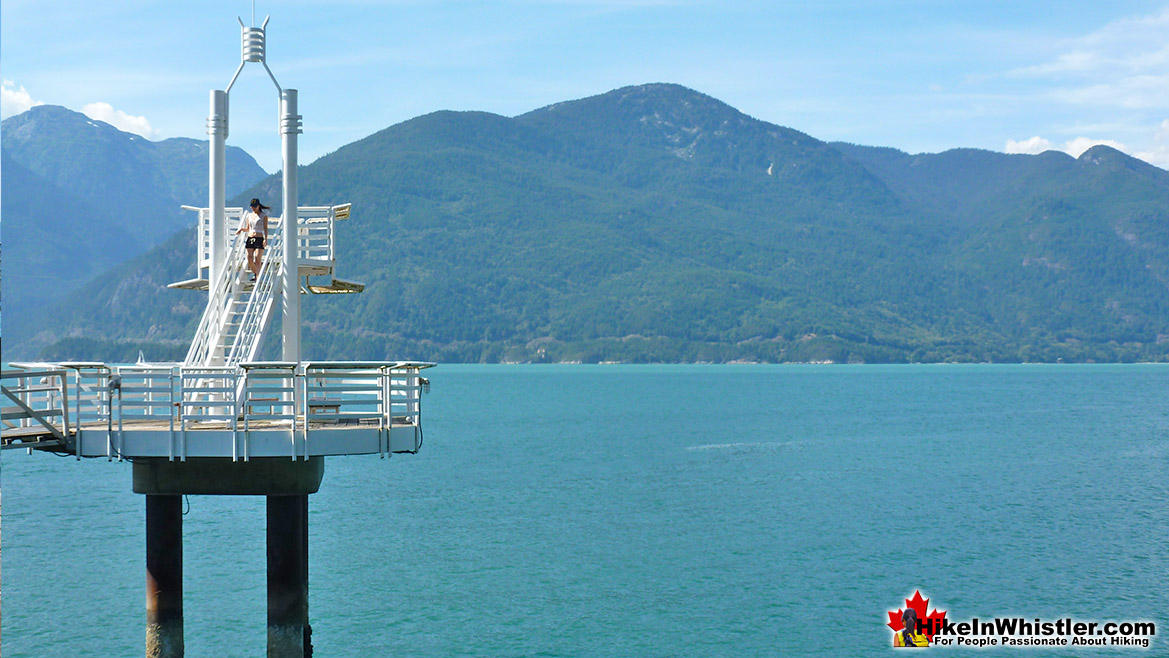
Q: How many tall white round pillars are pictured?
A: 2